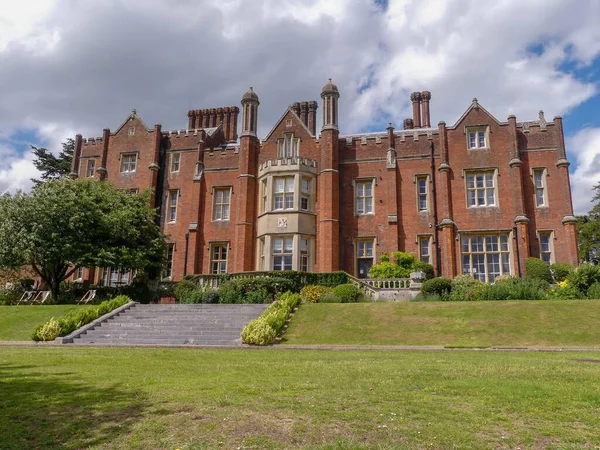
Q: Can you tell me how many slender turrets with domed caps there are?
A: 2